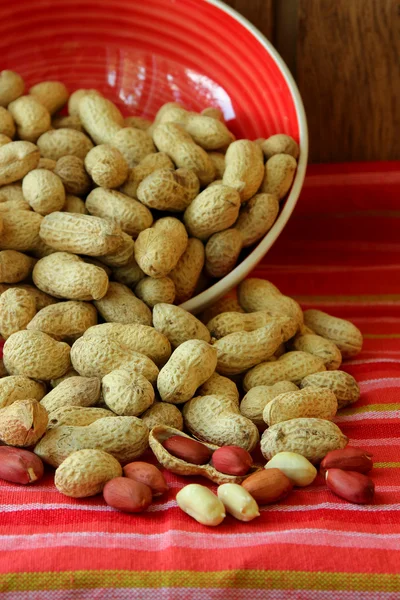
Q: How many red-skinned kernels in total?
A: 8